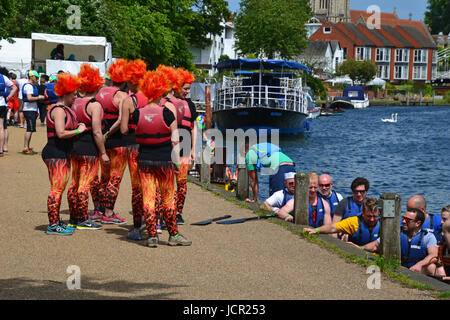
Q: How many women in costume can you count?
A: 7